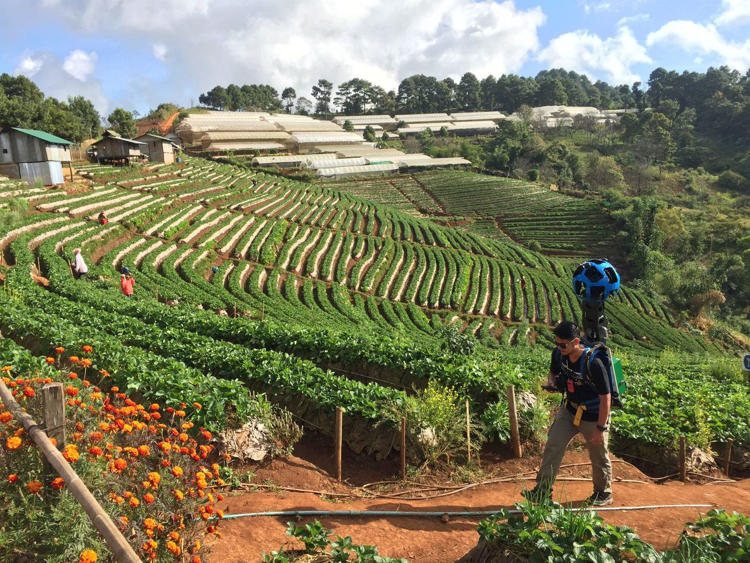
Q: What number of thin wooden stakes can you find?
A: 6